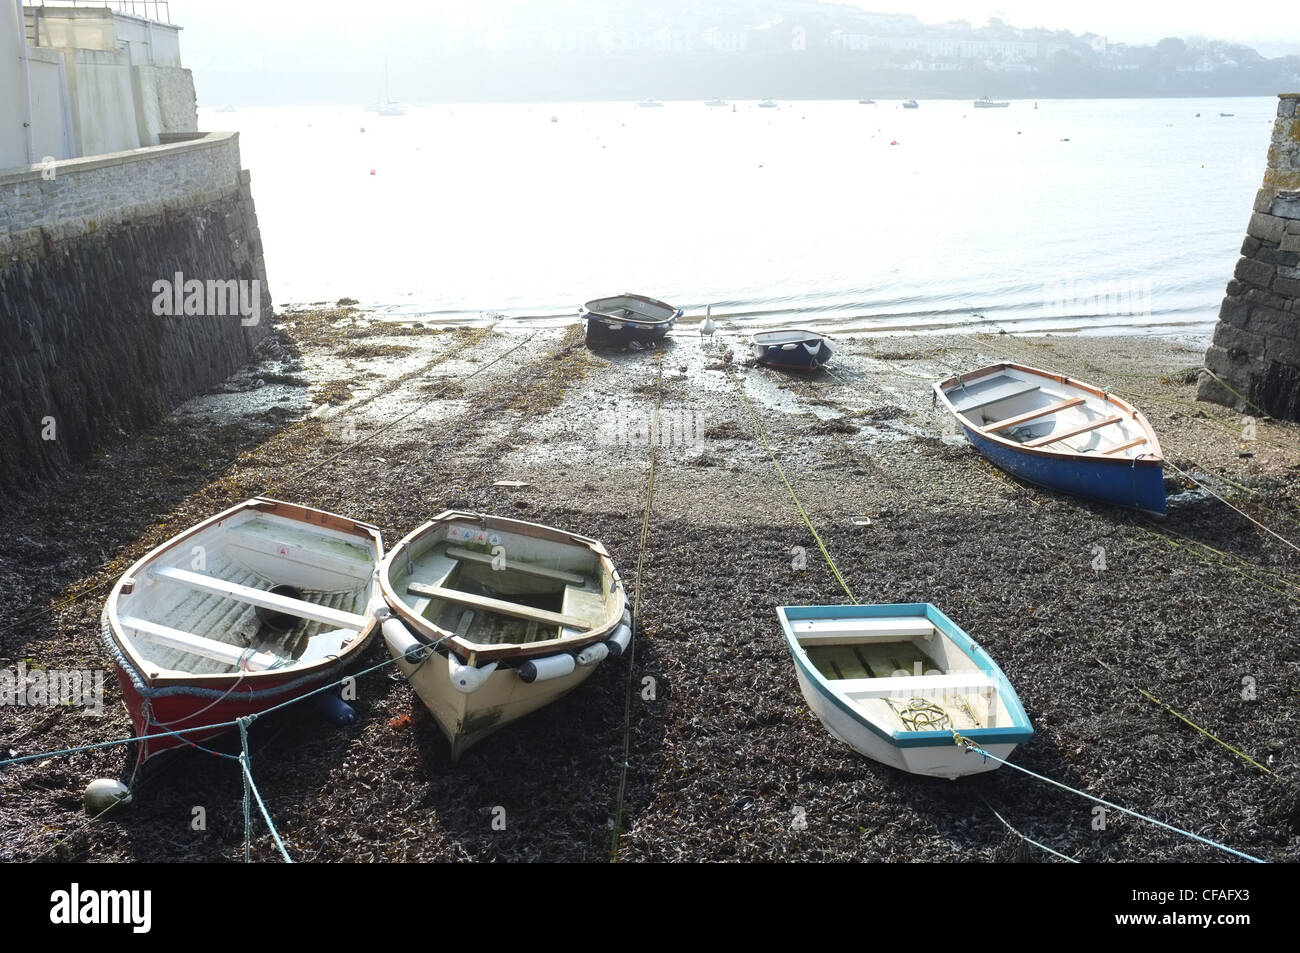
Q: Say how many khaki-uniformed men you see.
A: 0